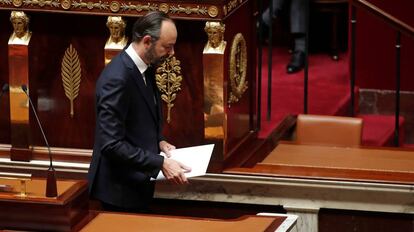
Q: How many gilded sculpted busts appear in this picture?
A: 3